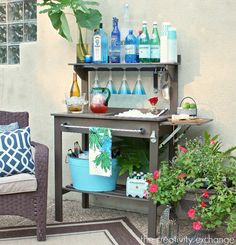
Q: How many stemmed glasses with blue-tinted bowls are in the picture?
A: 4